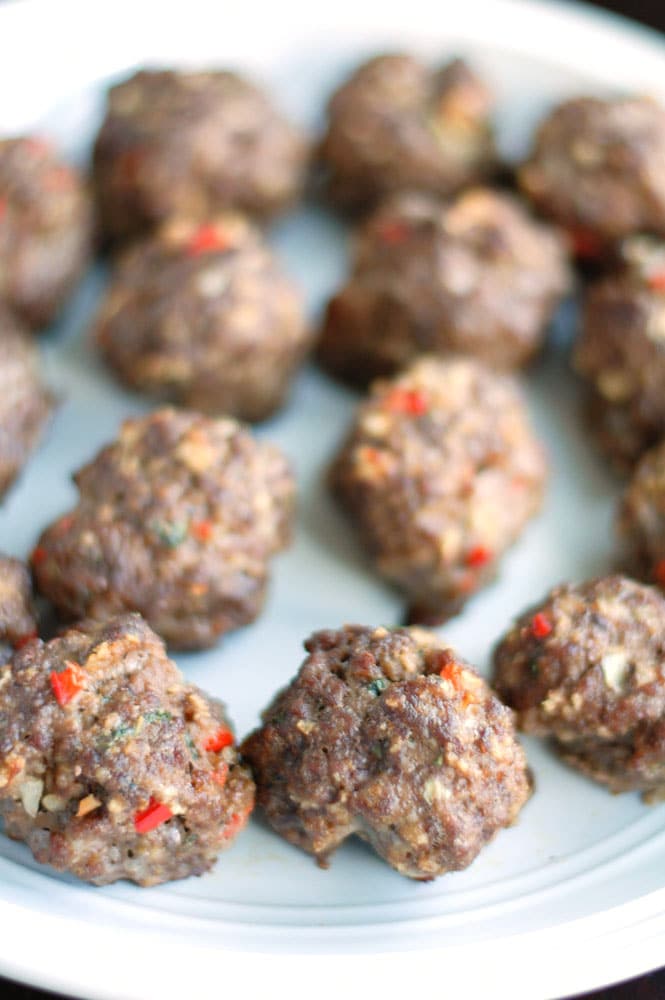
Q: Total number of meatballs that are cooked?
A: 15